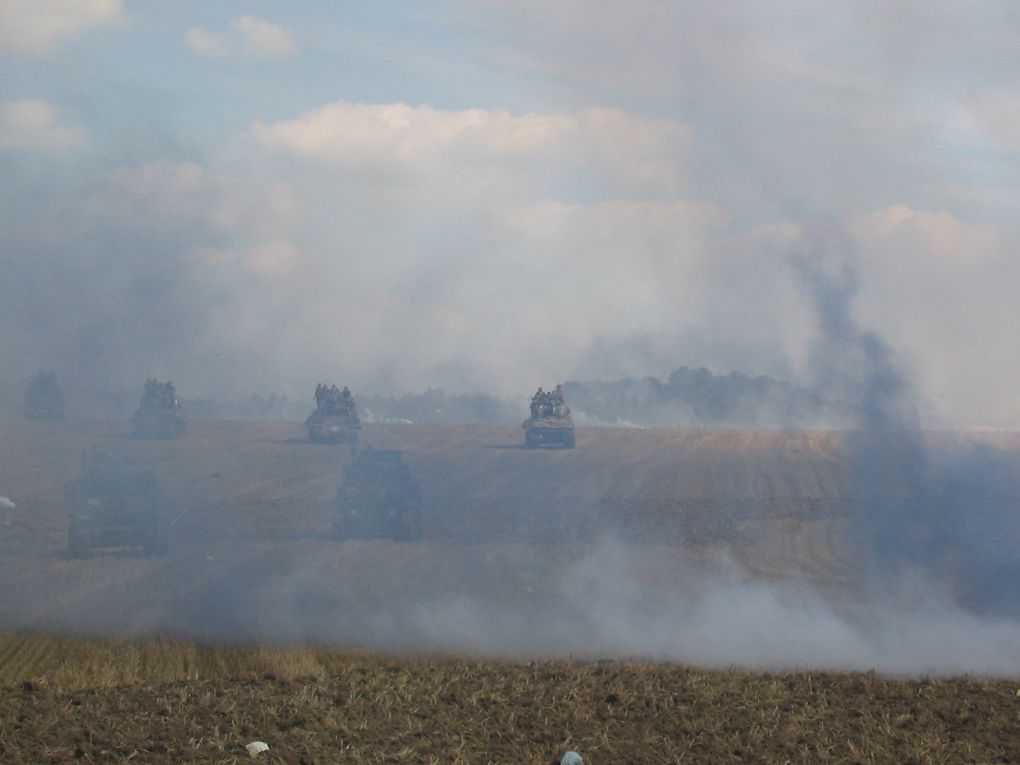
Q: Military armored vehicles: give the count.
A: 6